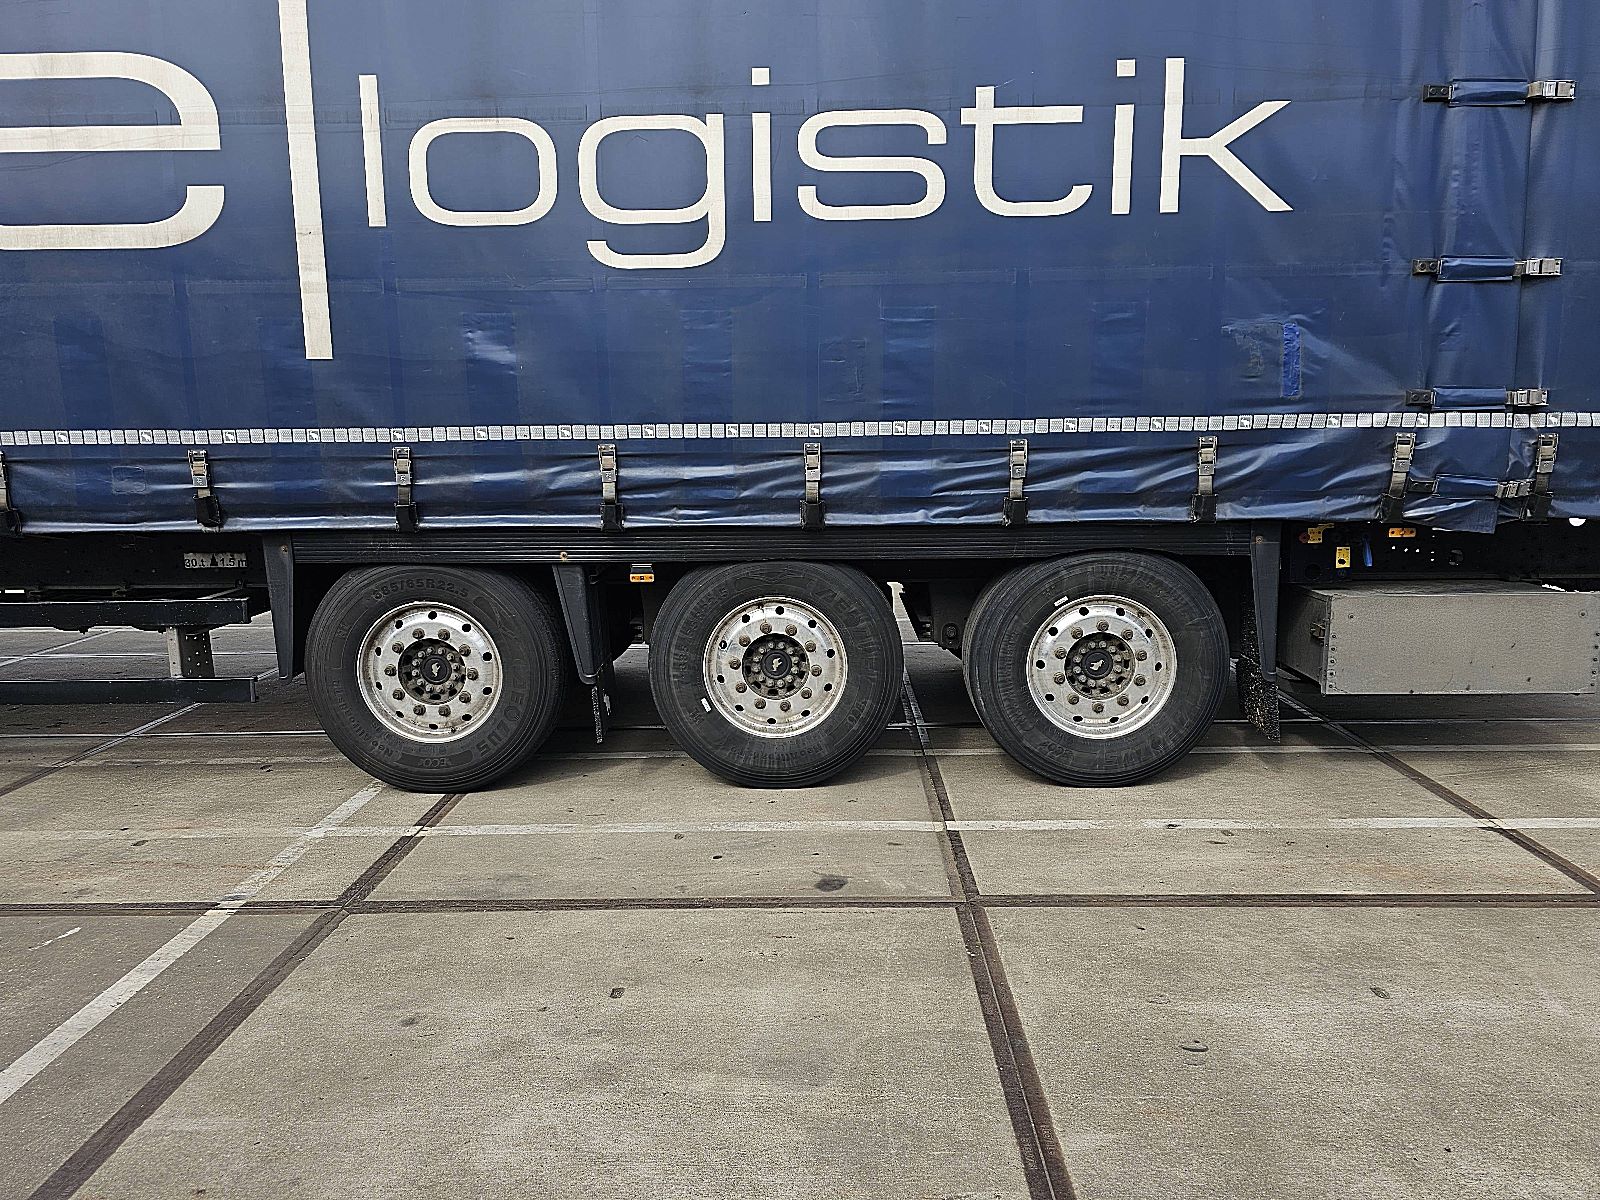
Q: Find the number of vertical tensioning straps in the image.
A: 9